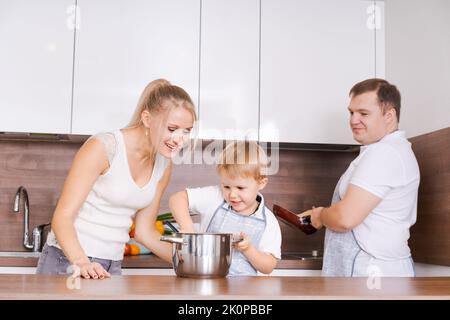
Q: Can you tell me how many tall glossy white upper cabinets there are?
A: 4